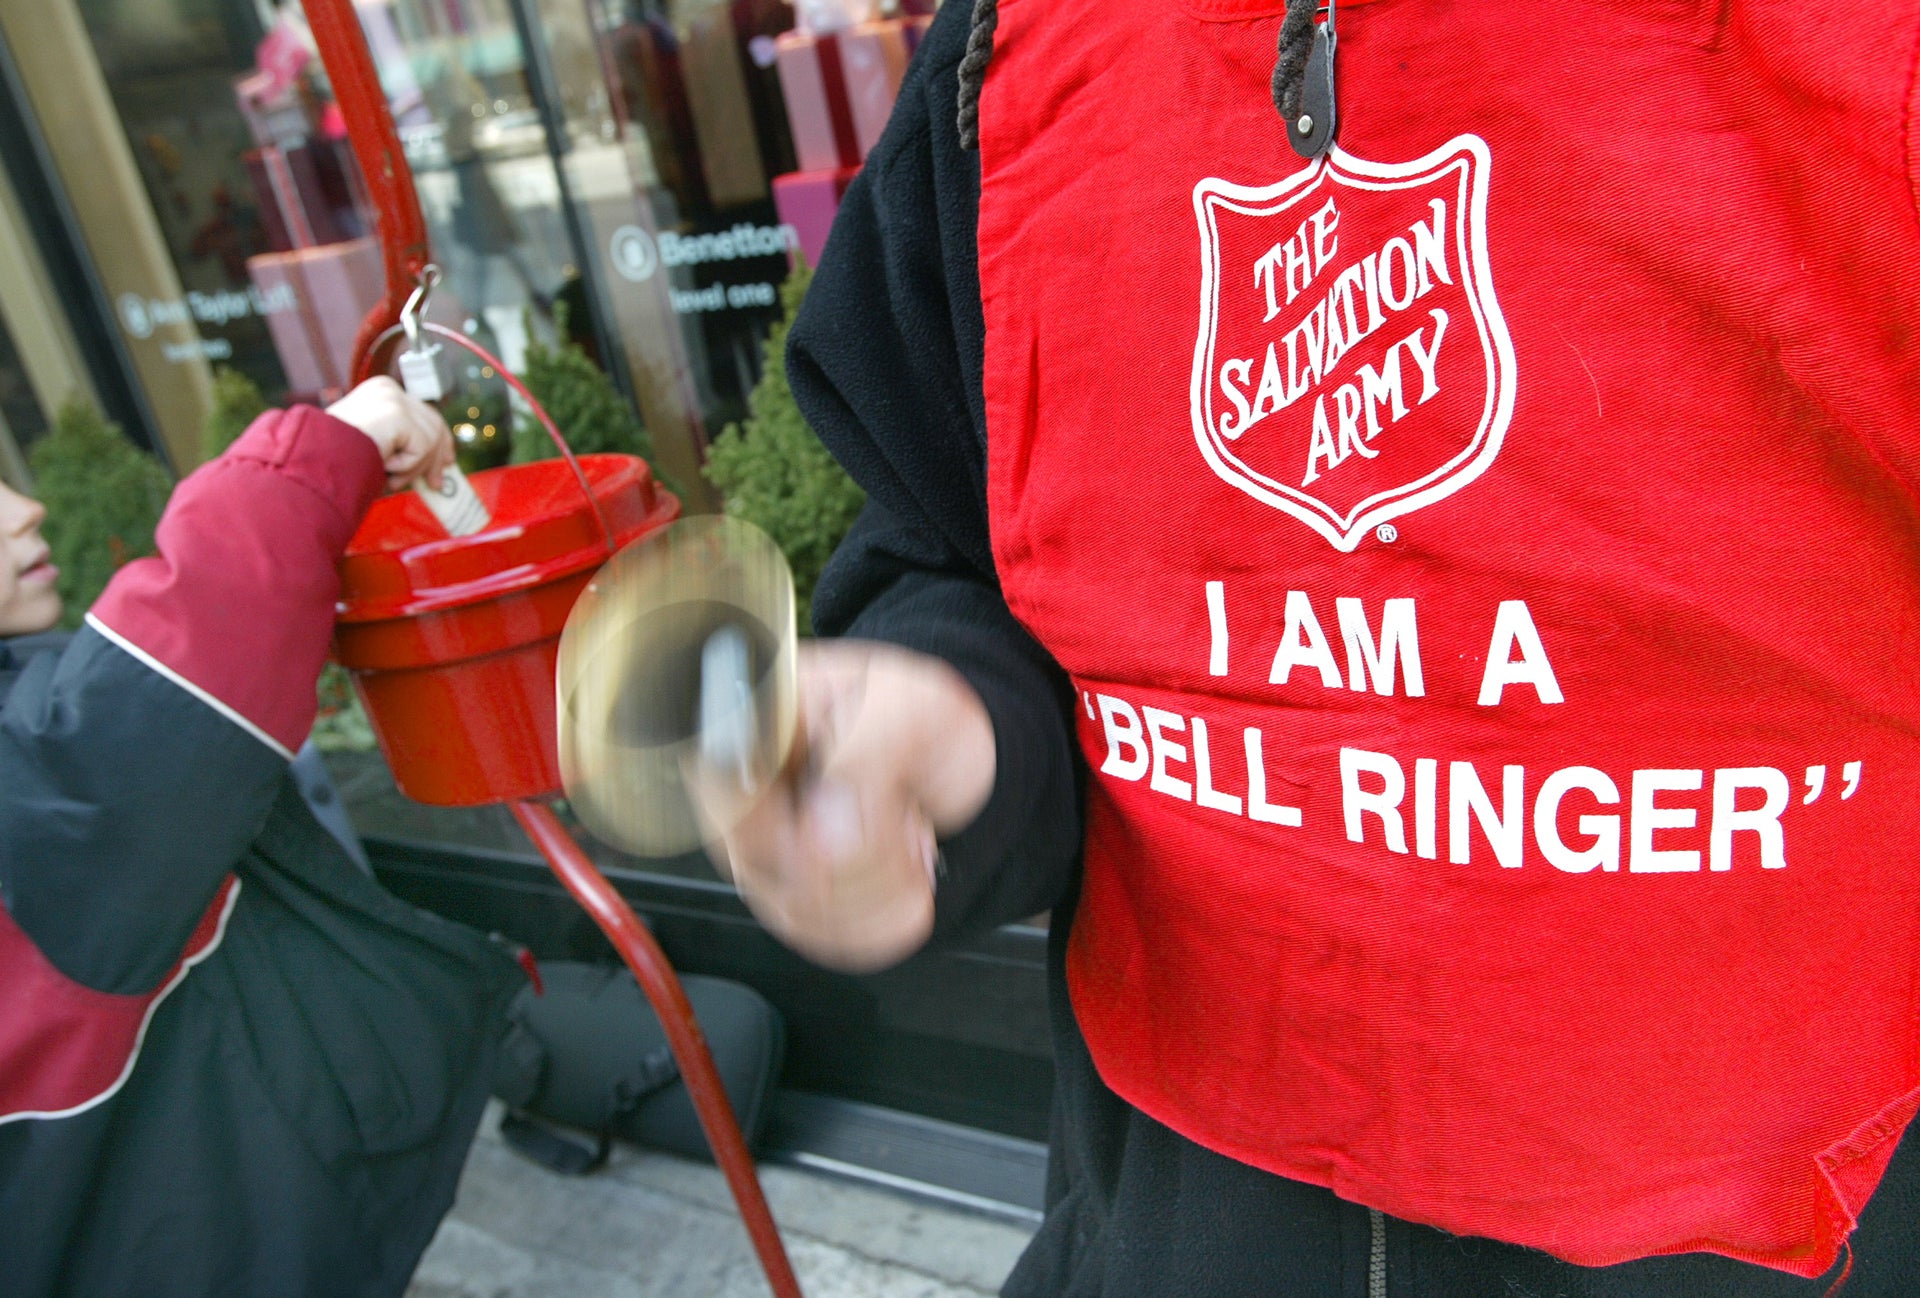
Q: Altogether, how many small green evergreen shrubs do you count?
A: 4